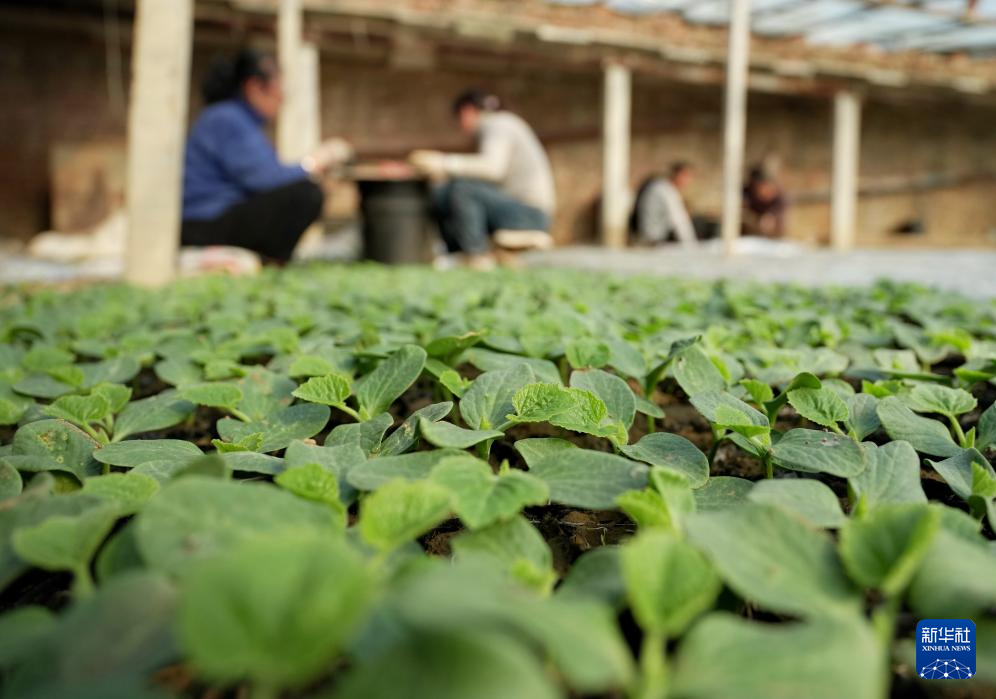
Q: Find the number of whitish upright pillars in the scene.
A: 6